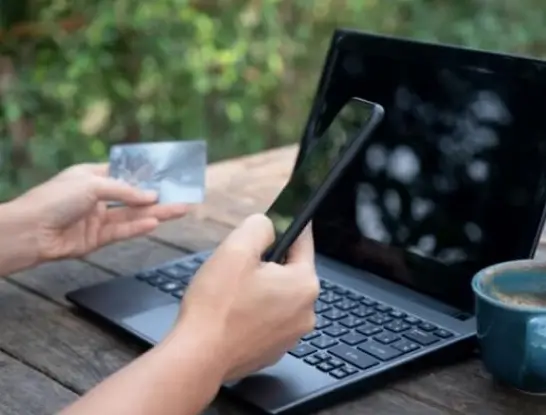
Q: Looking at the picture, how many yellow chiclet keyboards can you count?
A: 0